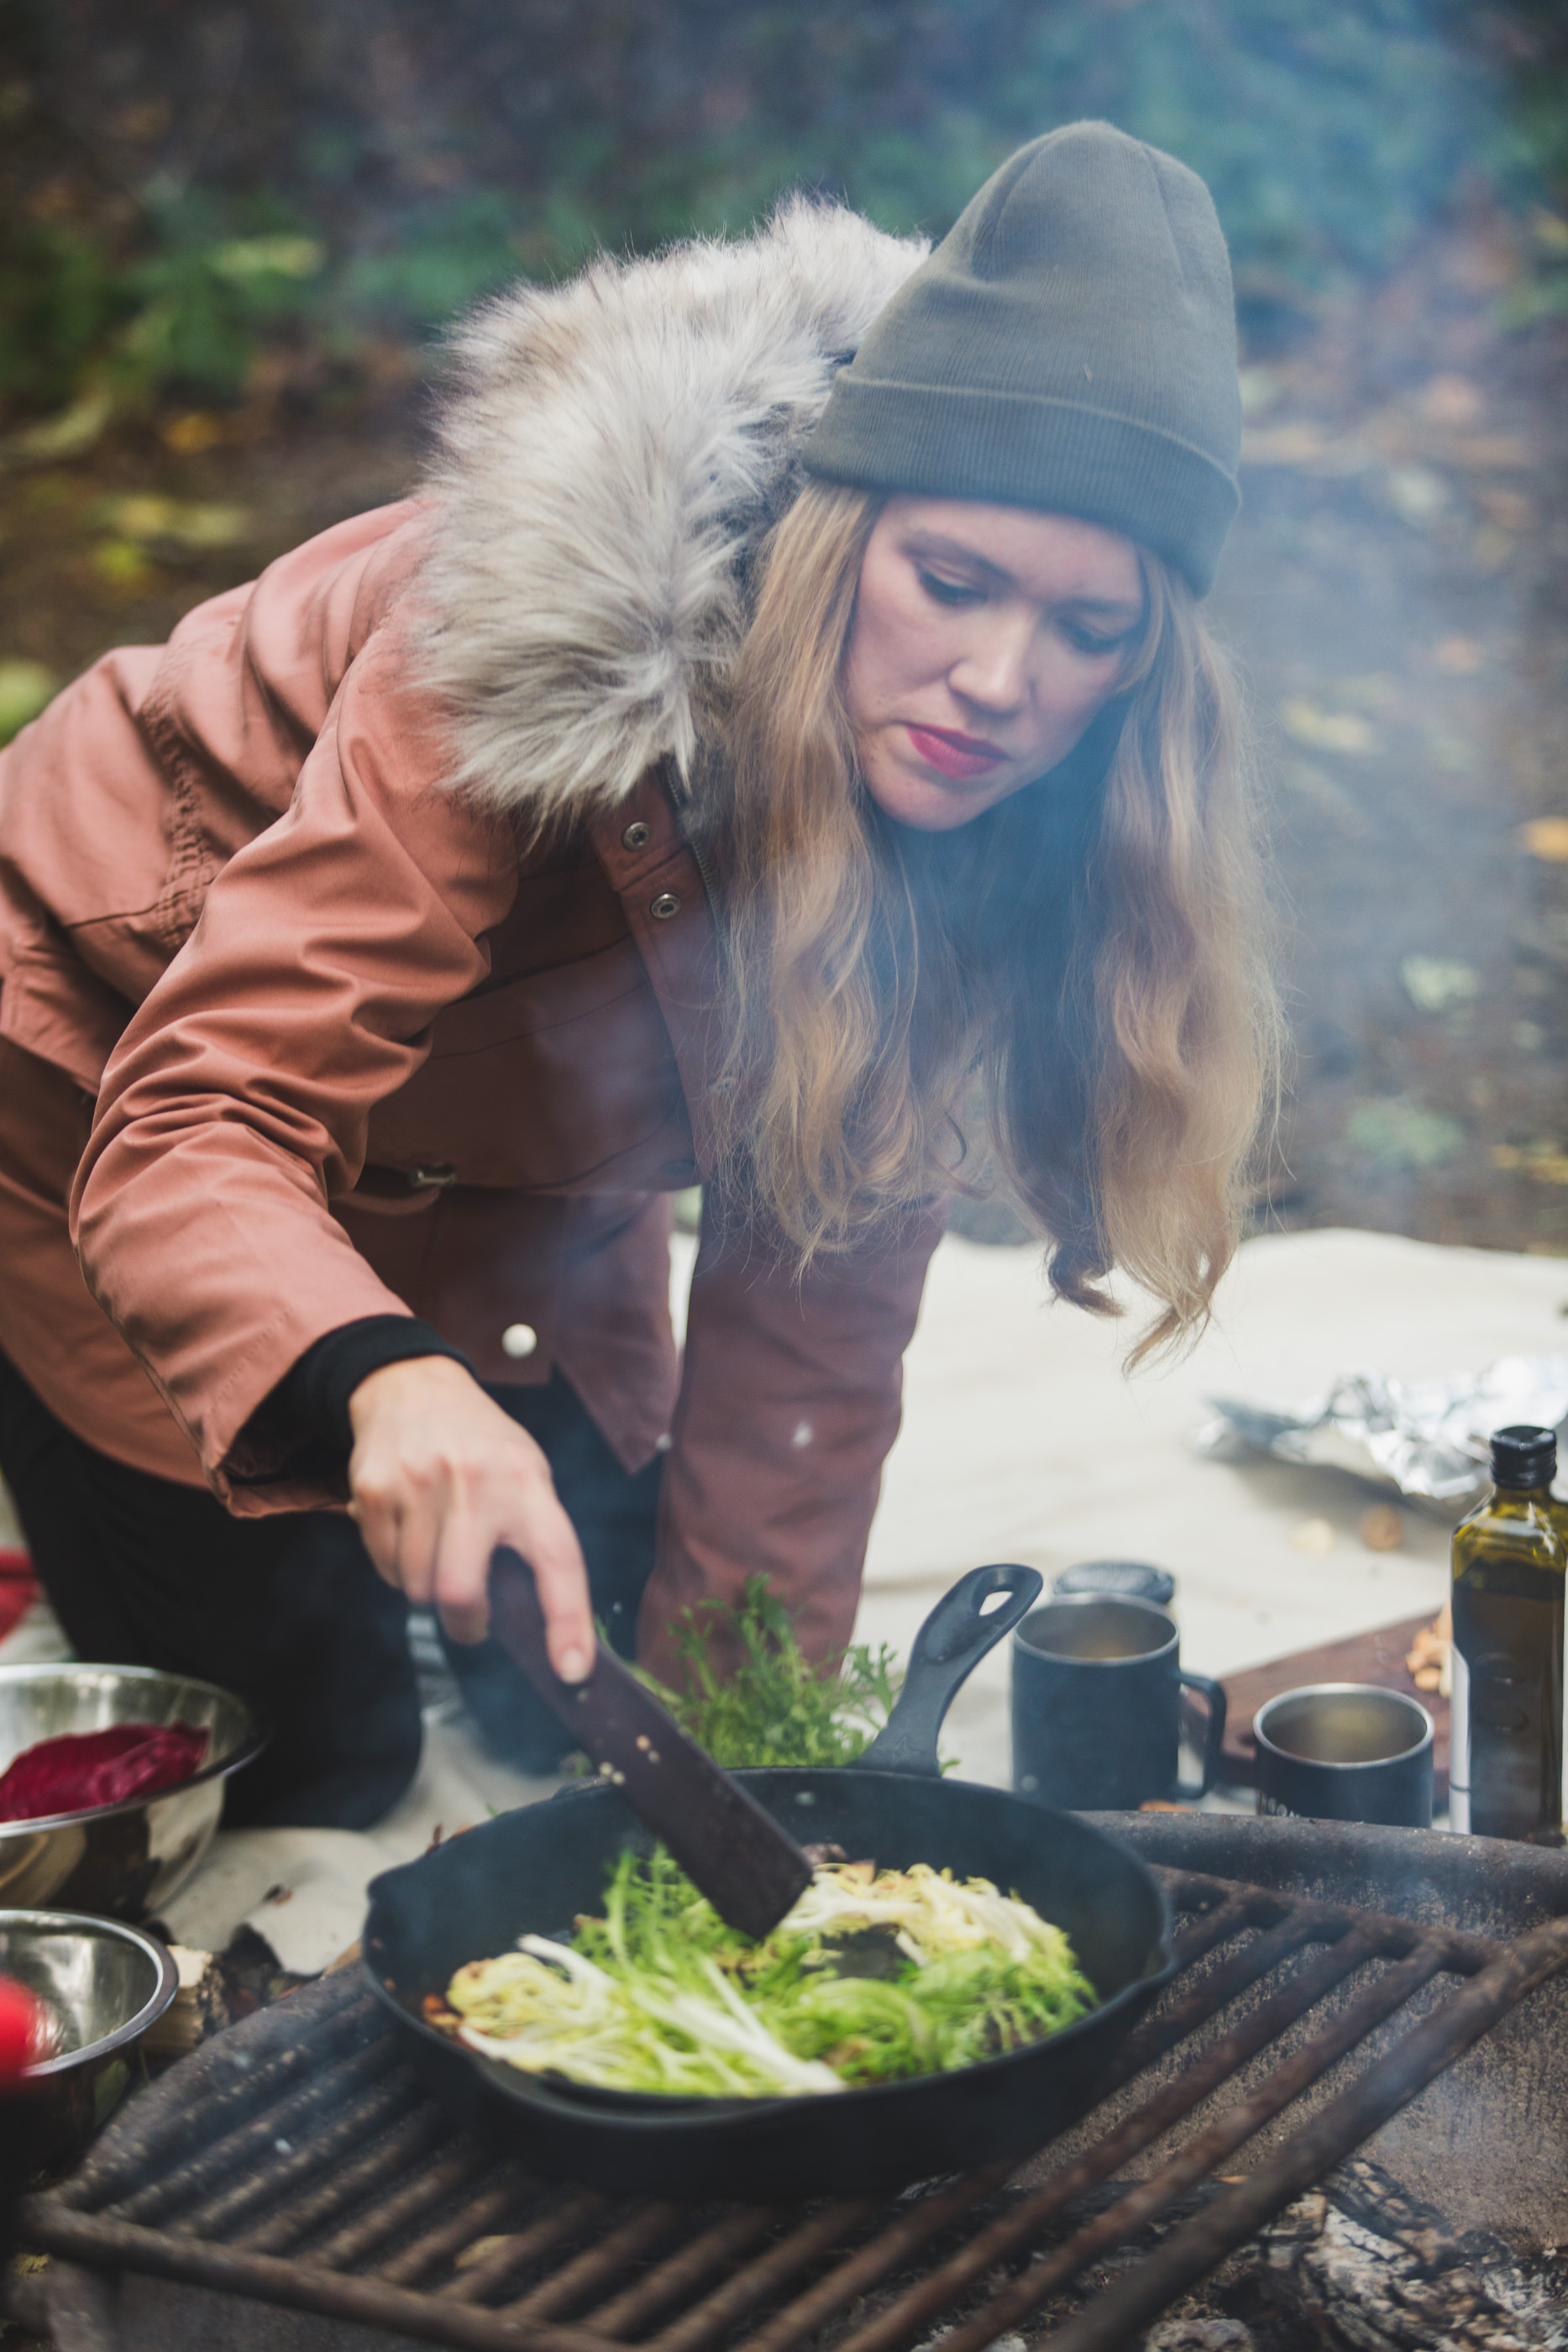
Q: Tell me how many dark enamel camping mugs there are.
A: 2